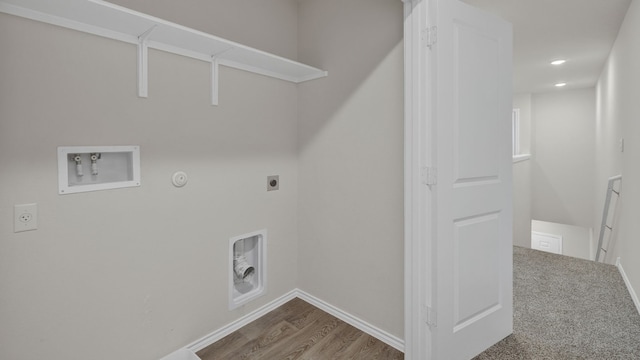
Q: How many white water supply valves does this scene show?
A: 2